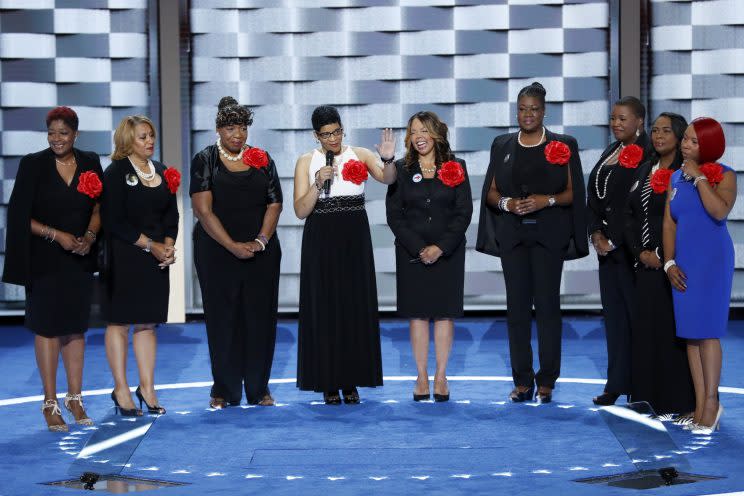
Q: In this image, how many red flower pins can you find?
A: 9